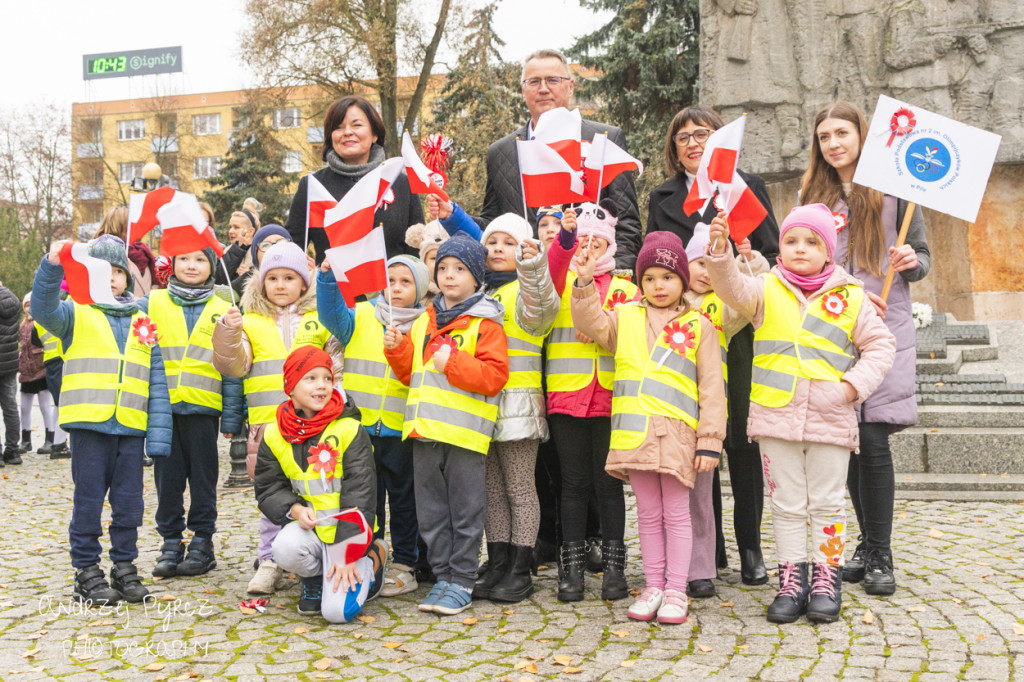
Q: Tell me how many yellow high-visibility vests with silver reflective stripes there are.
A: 12